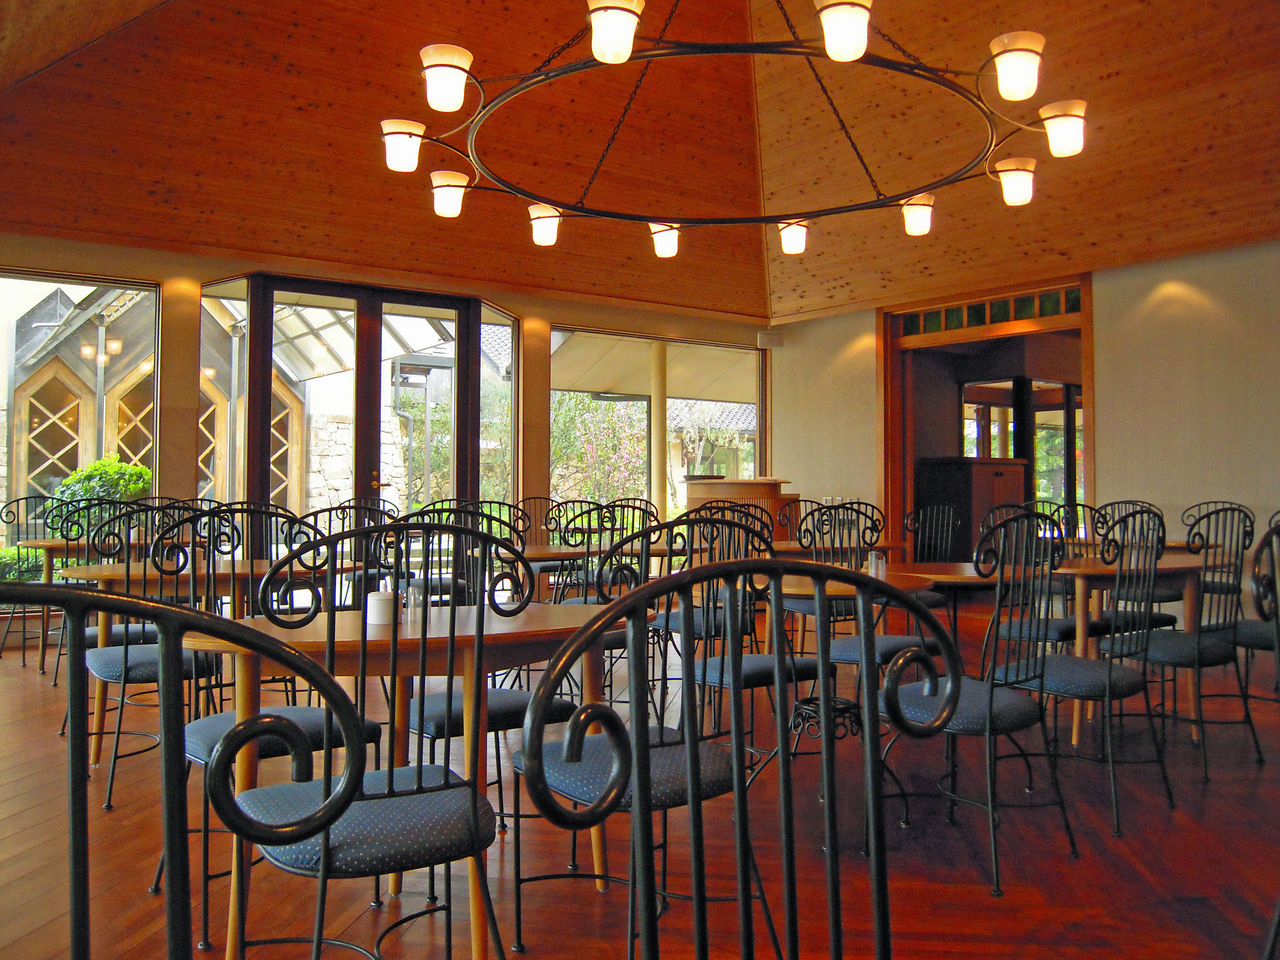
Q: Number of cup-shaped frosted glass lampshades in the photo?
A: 12